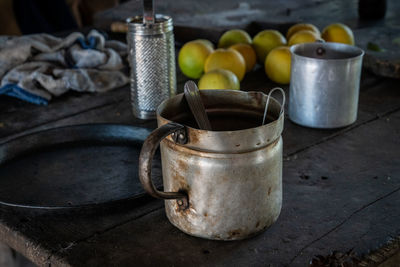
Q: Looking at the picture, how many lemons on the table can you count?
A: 11